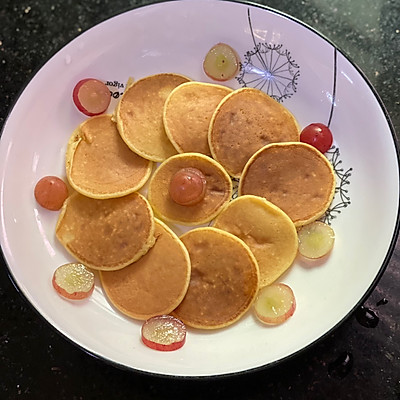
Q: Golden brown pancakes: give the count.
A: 10